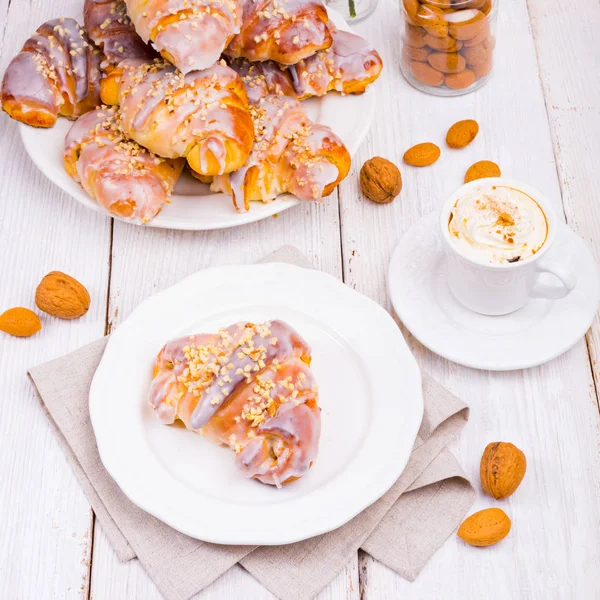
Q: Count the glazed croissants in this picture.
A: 9